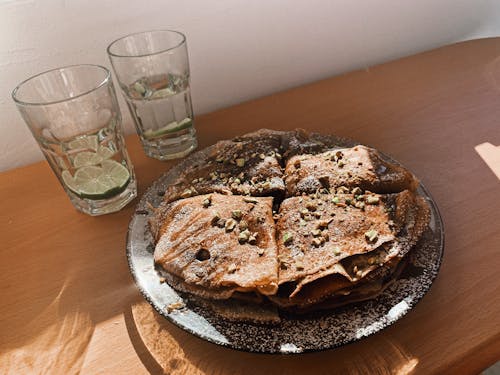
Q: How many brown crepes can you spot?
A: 4